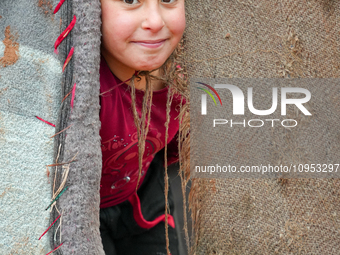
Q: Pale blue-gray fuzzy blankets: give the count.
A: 1